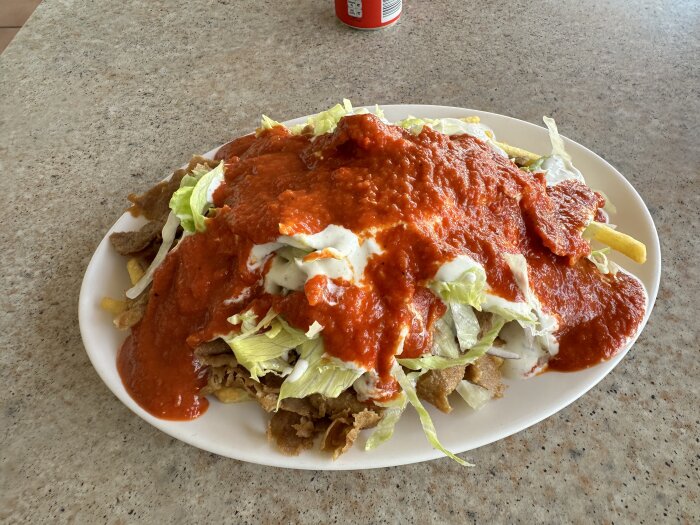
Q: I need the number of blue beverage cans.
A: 0